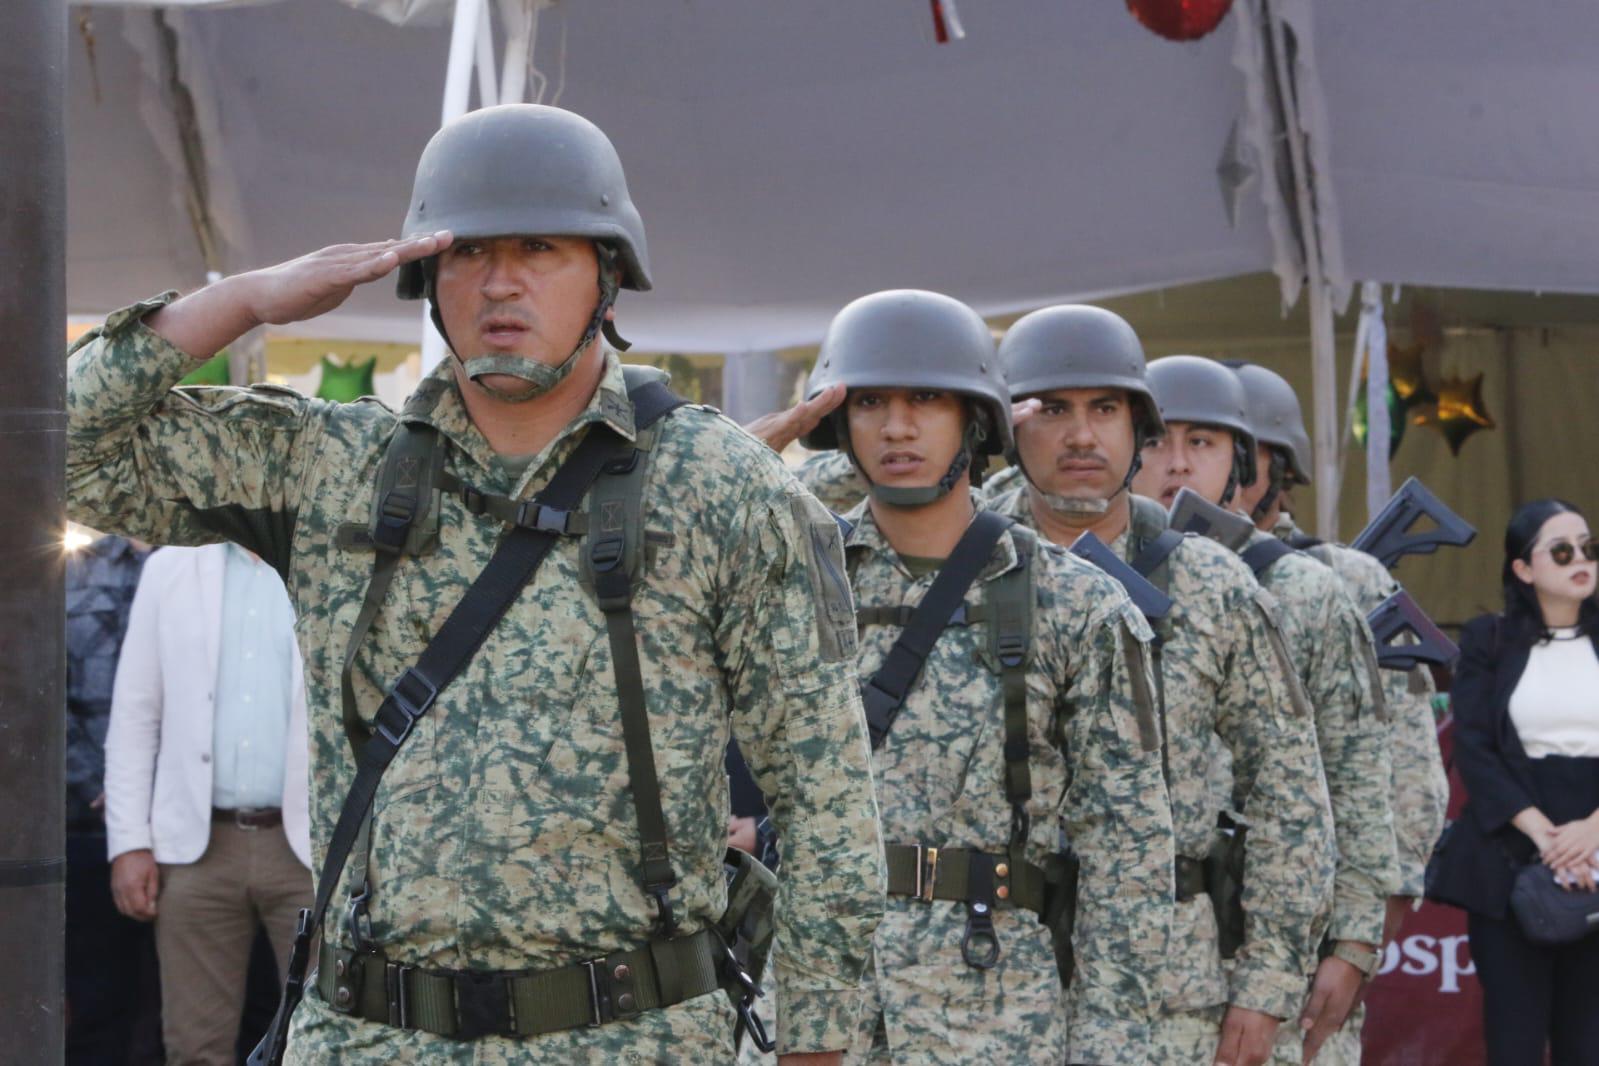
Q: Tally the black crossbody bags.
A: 1